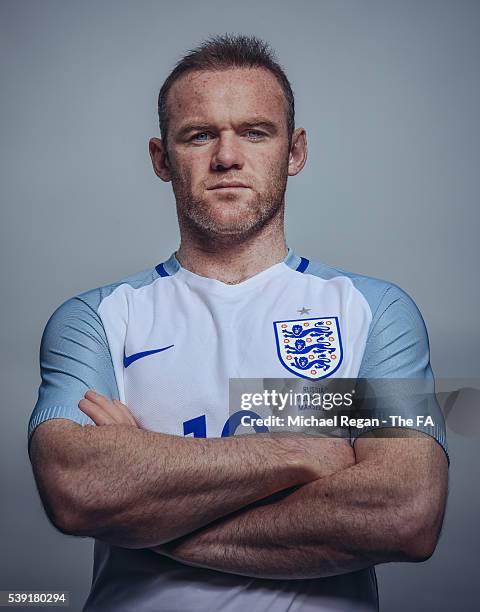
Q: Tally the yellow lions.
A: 0